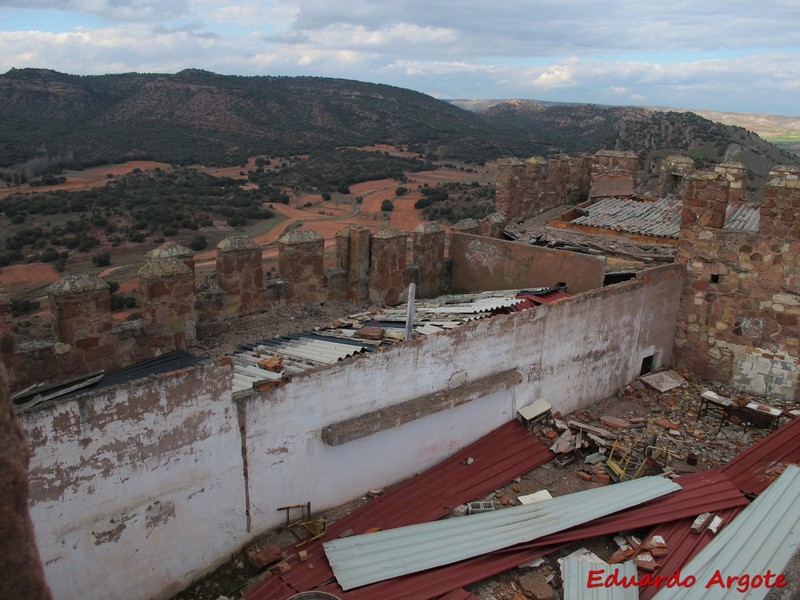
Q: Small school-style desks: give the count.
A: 3